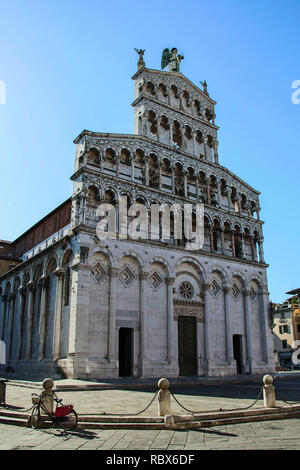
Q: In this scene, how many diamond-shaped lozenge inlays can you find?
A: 6